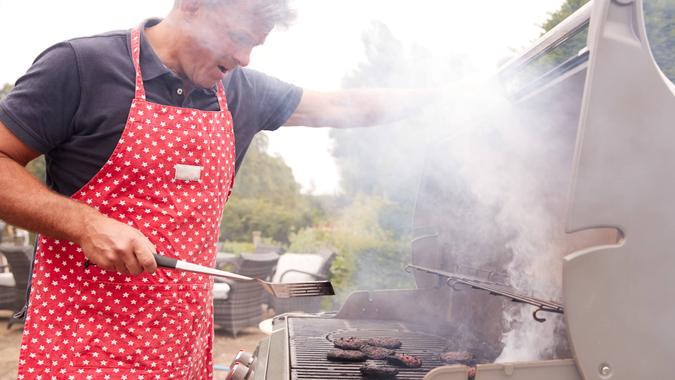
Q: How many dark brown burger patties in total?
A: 7